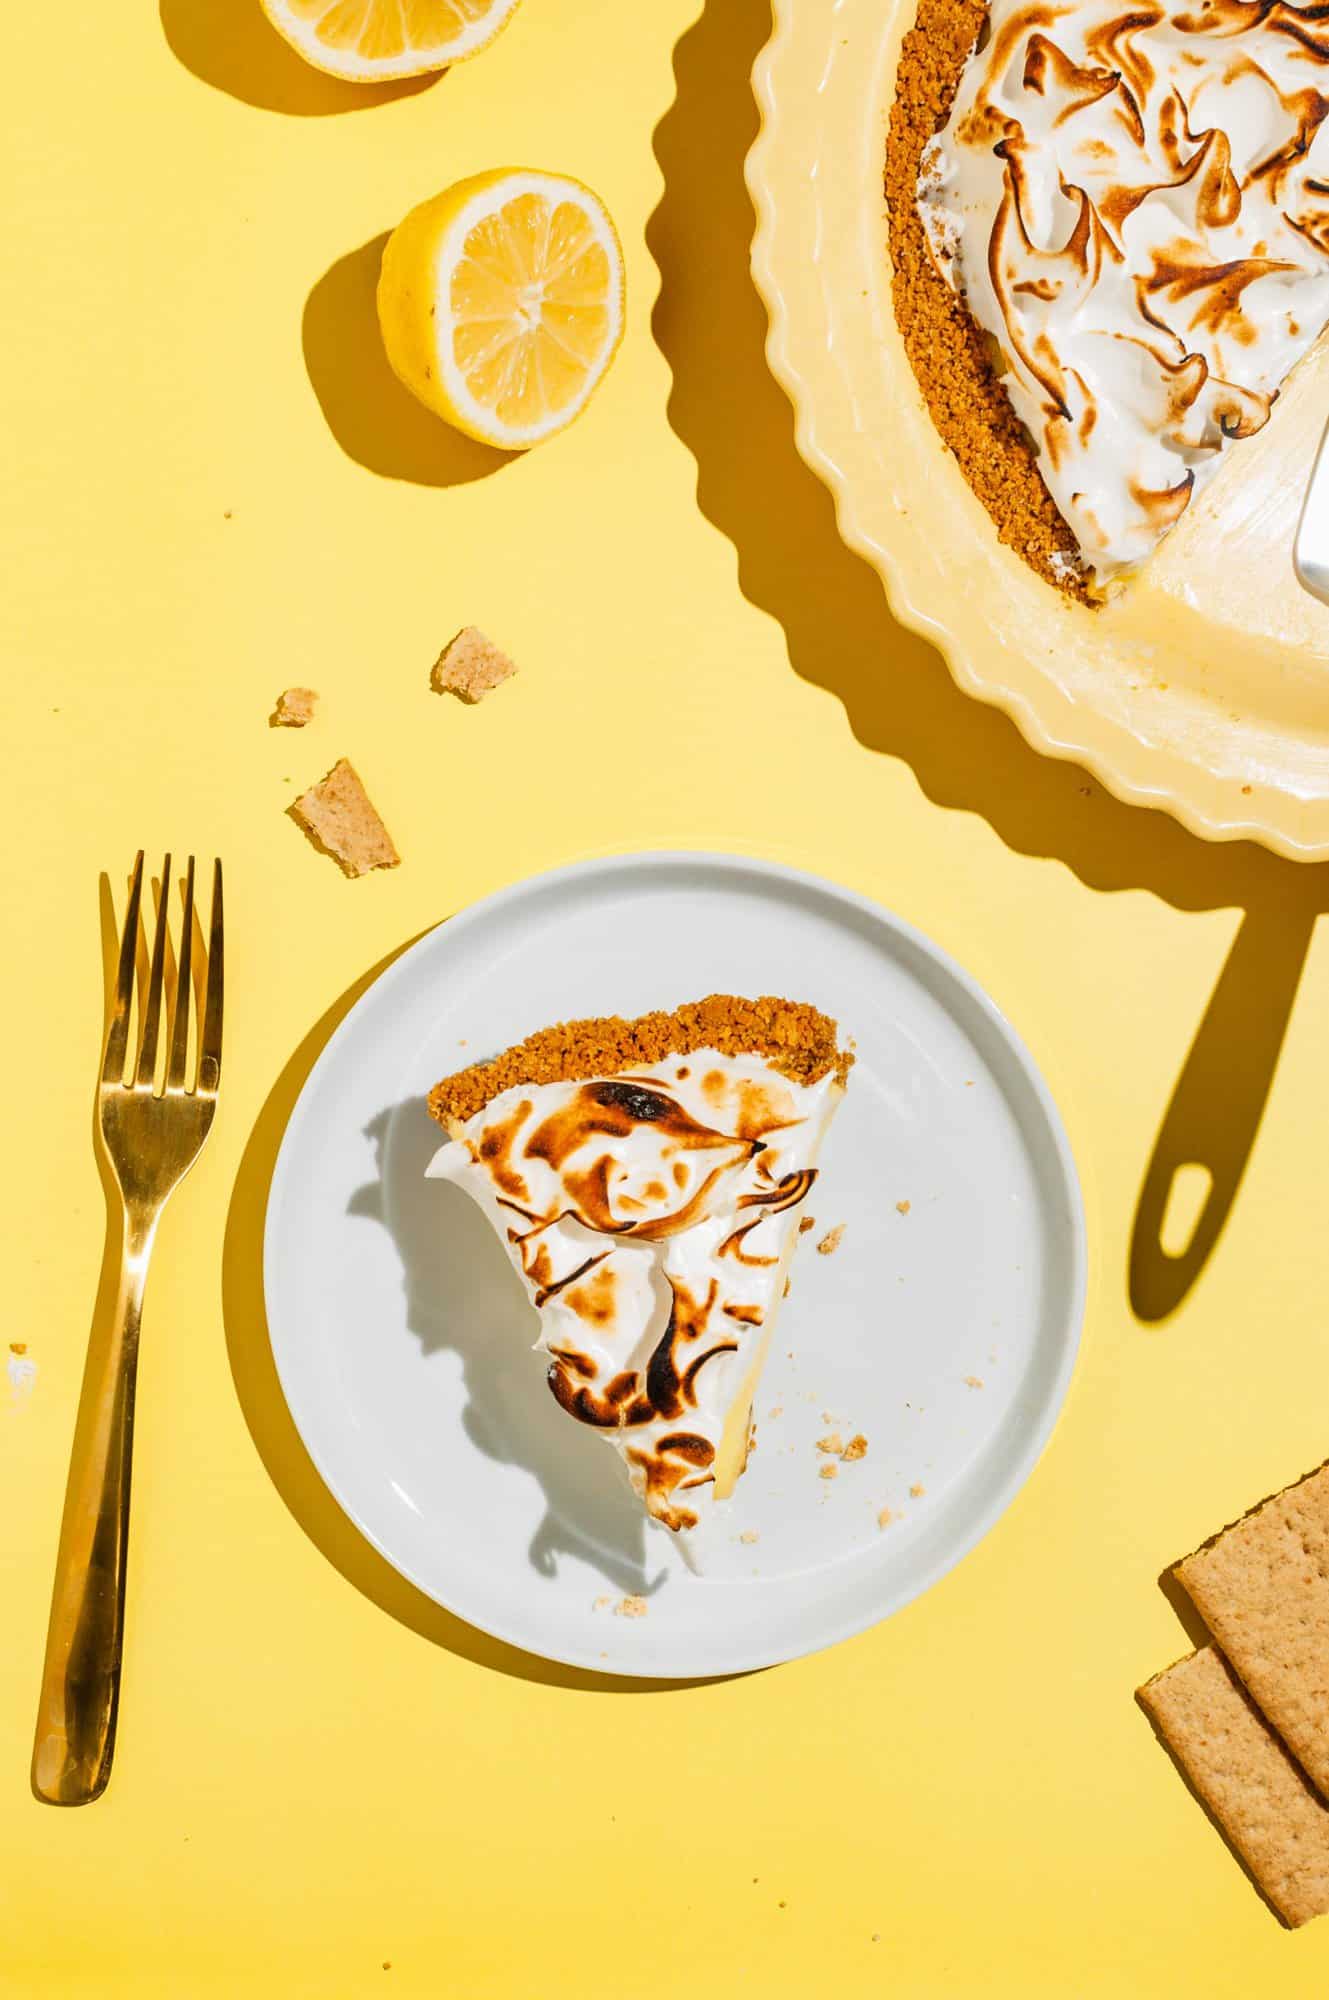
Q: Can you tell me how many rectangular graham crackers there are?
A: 2